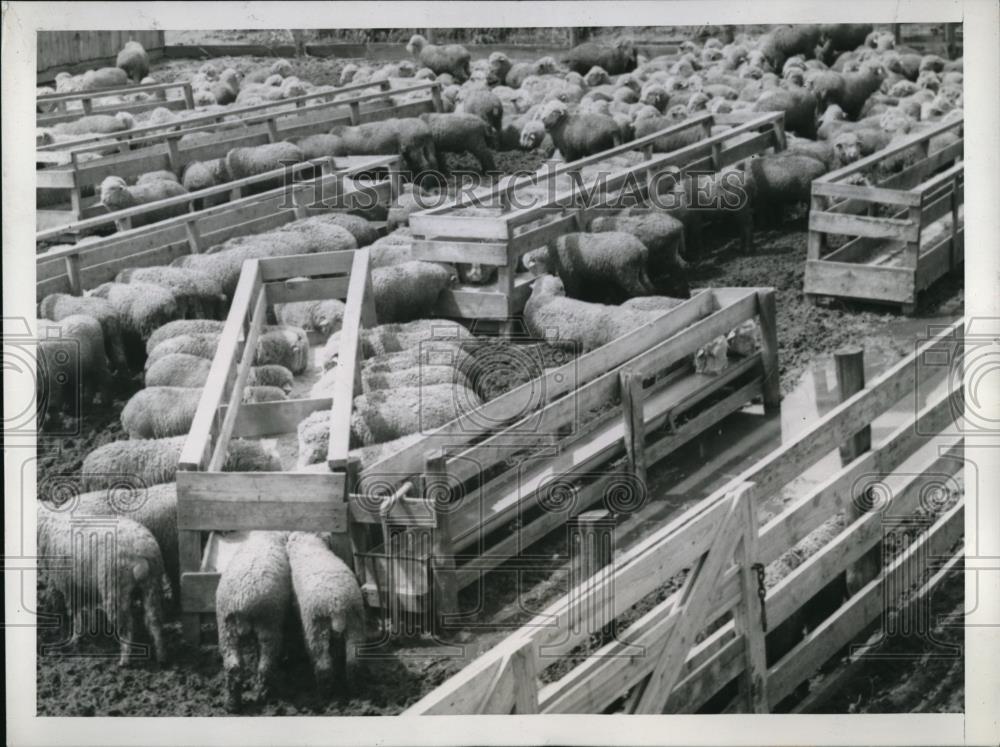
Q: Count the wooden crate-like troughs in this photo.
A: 7